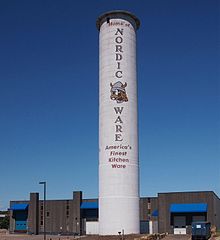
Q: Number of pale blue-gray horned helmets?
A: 1